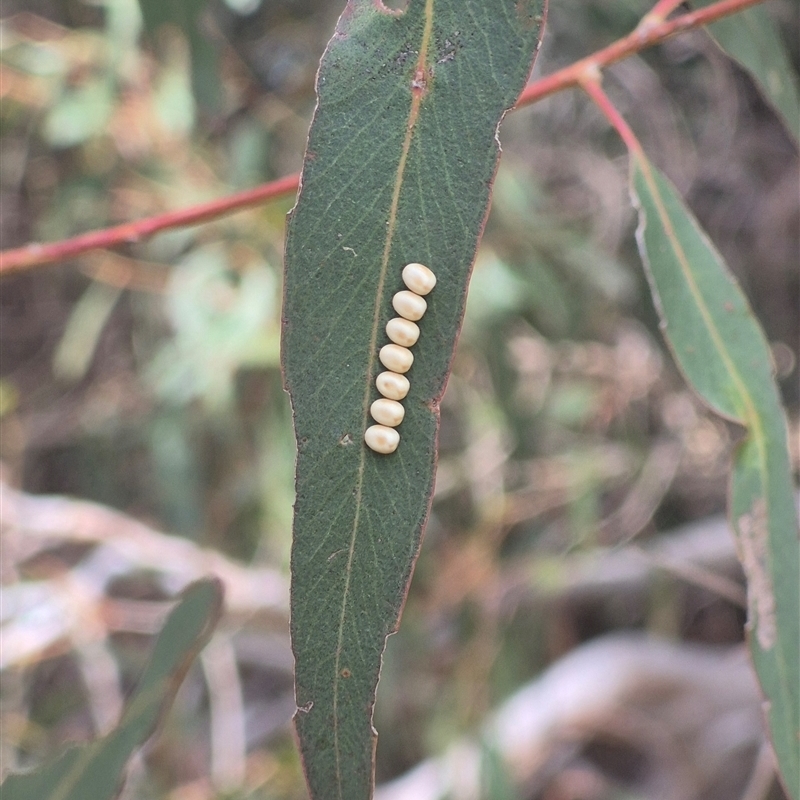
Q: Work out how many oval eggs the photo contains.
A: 7